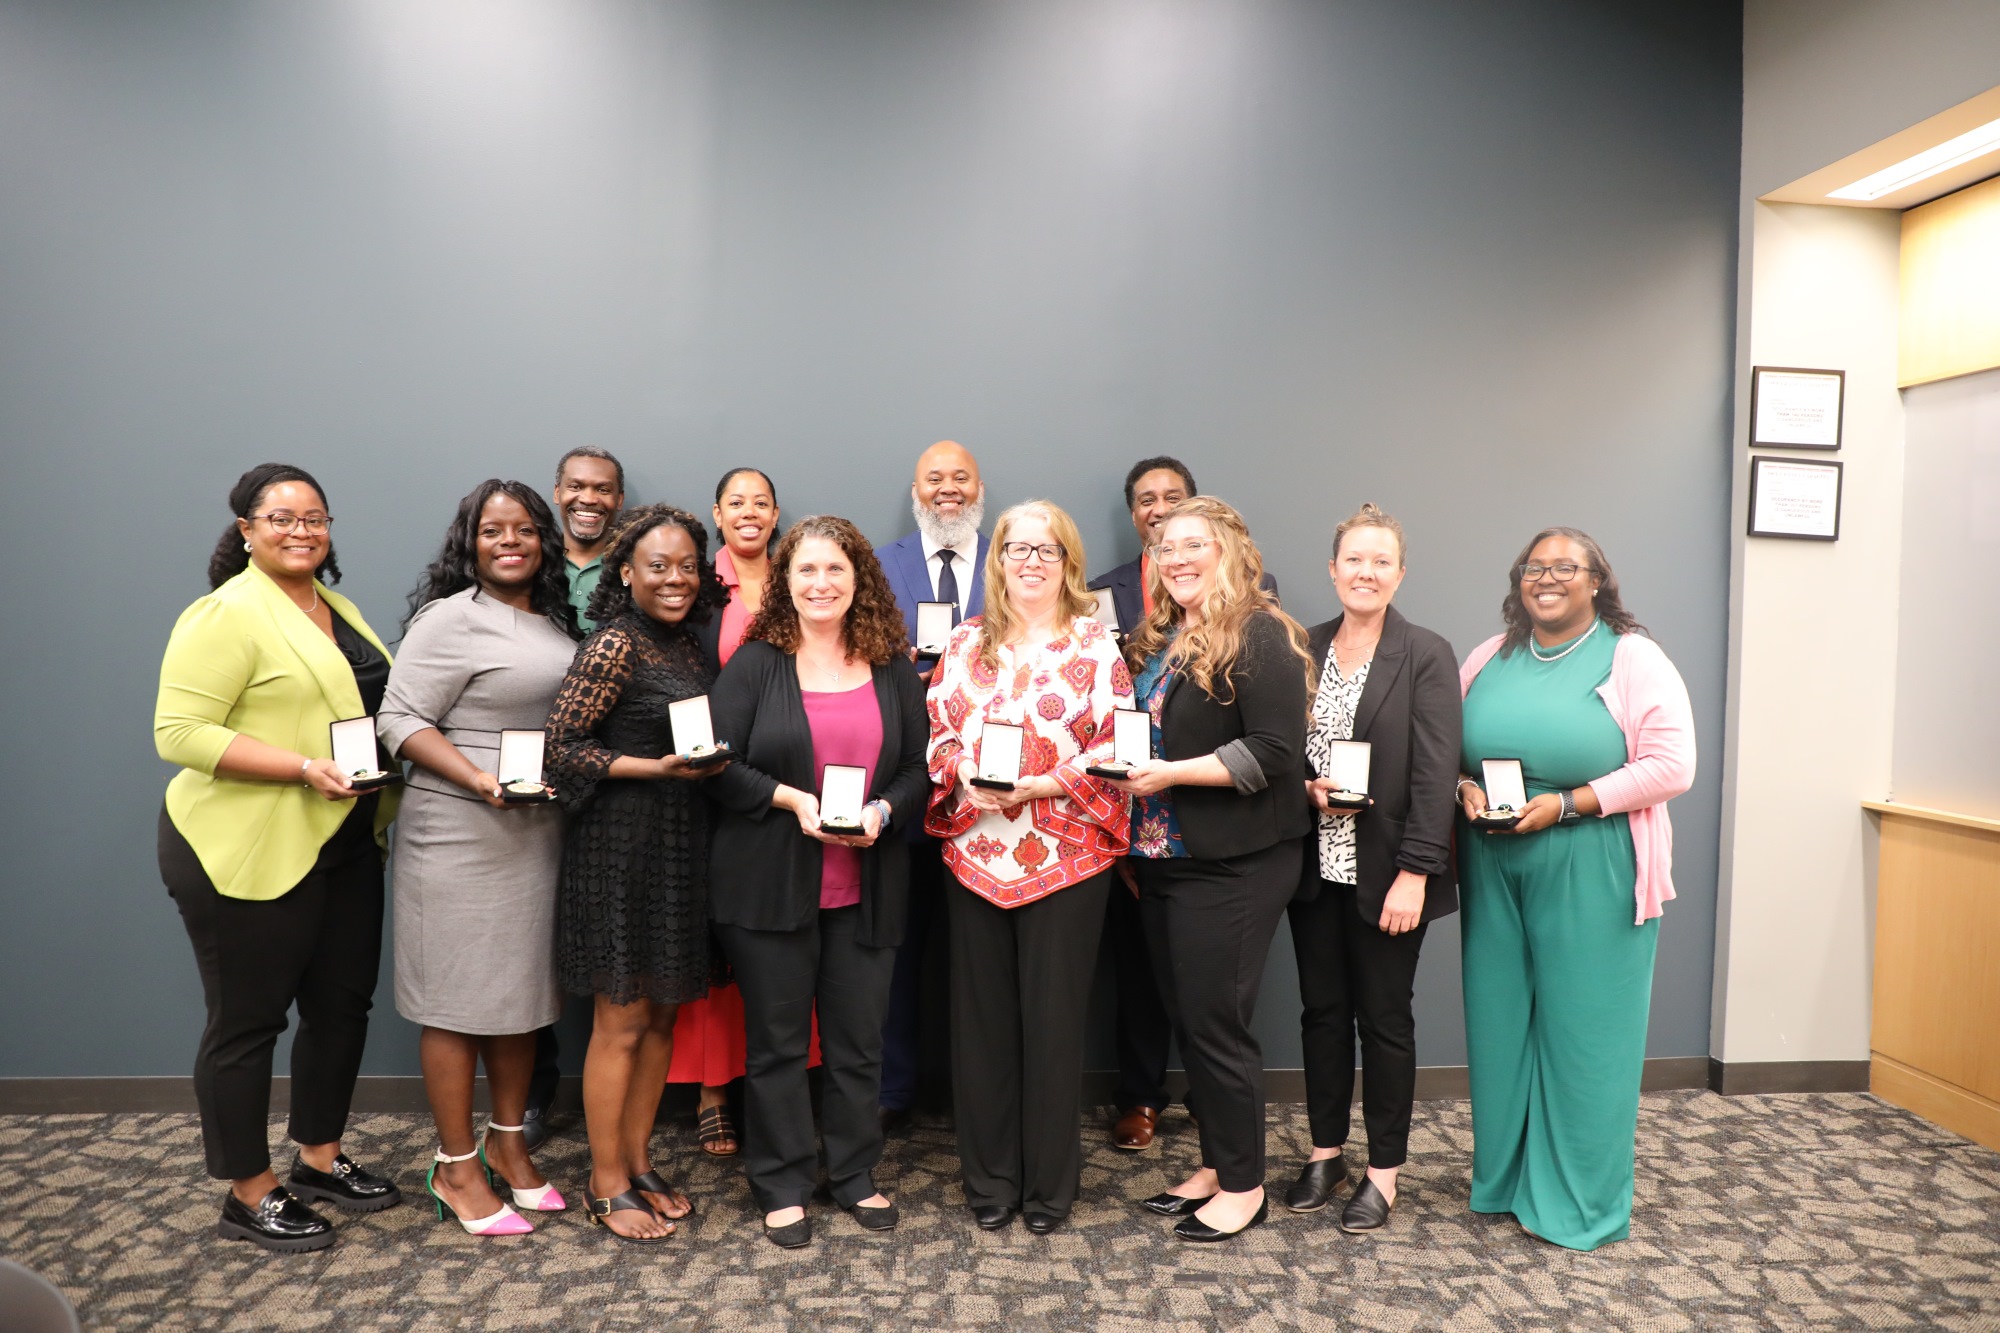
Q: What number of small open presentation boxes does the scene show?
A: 10